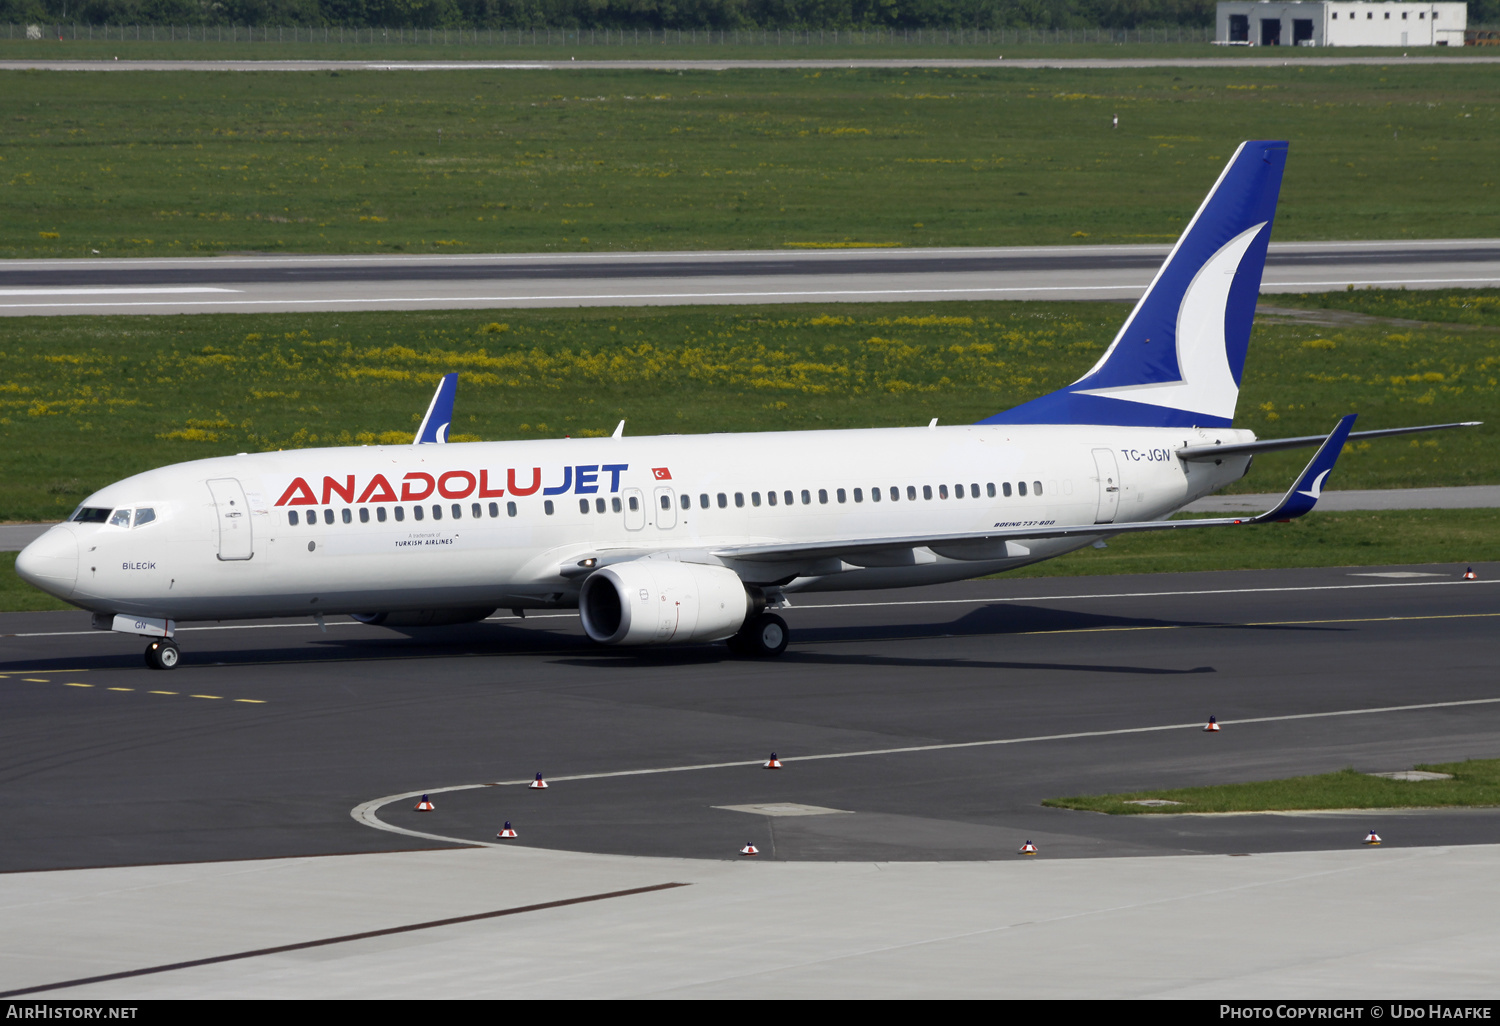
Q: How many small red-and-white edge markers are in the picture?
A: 9